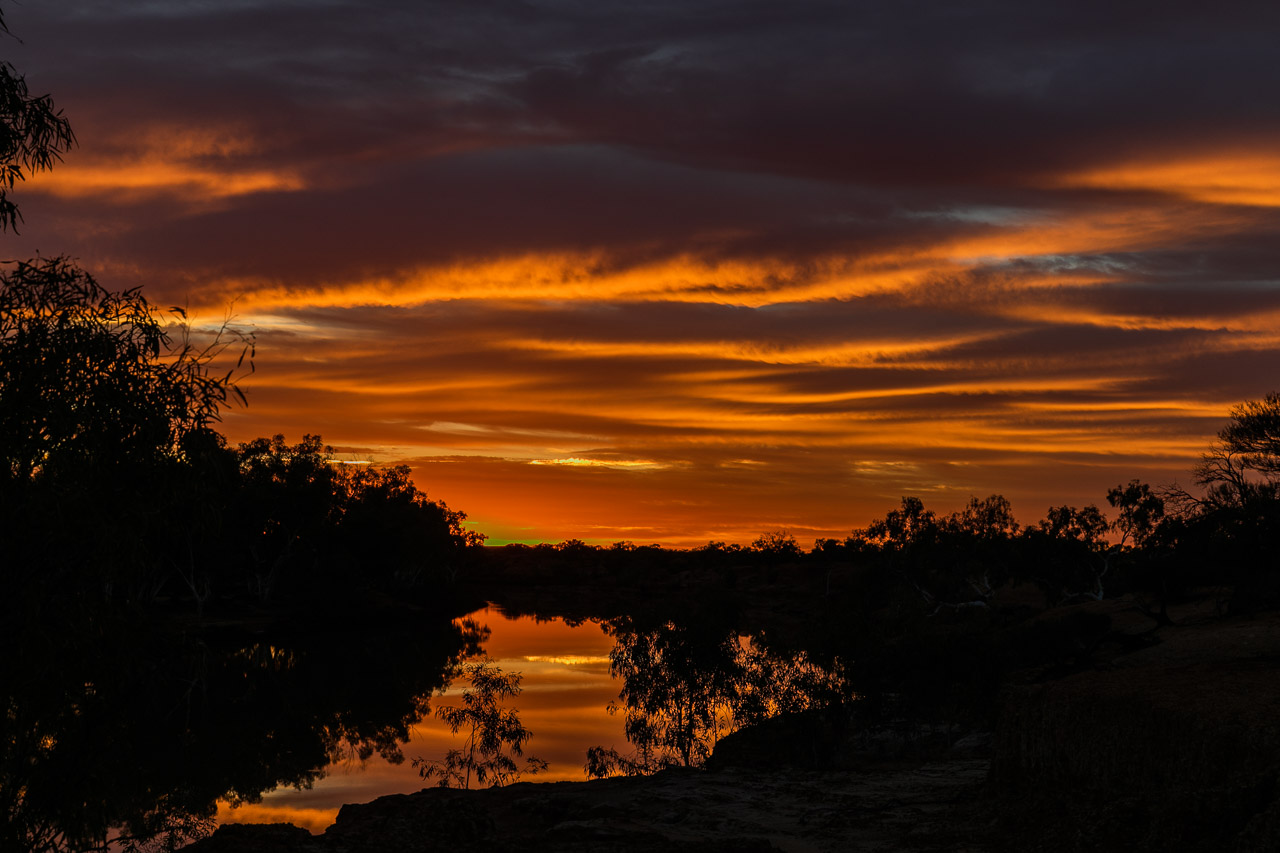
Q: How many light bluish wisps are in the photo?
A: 2